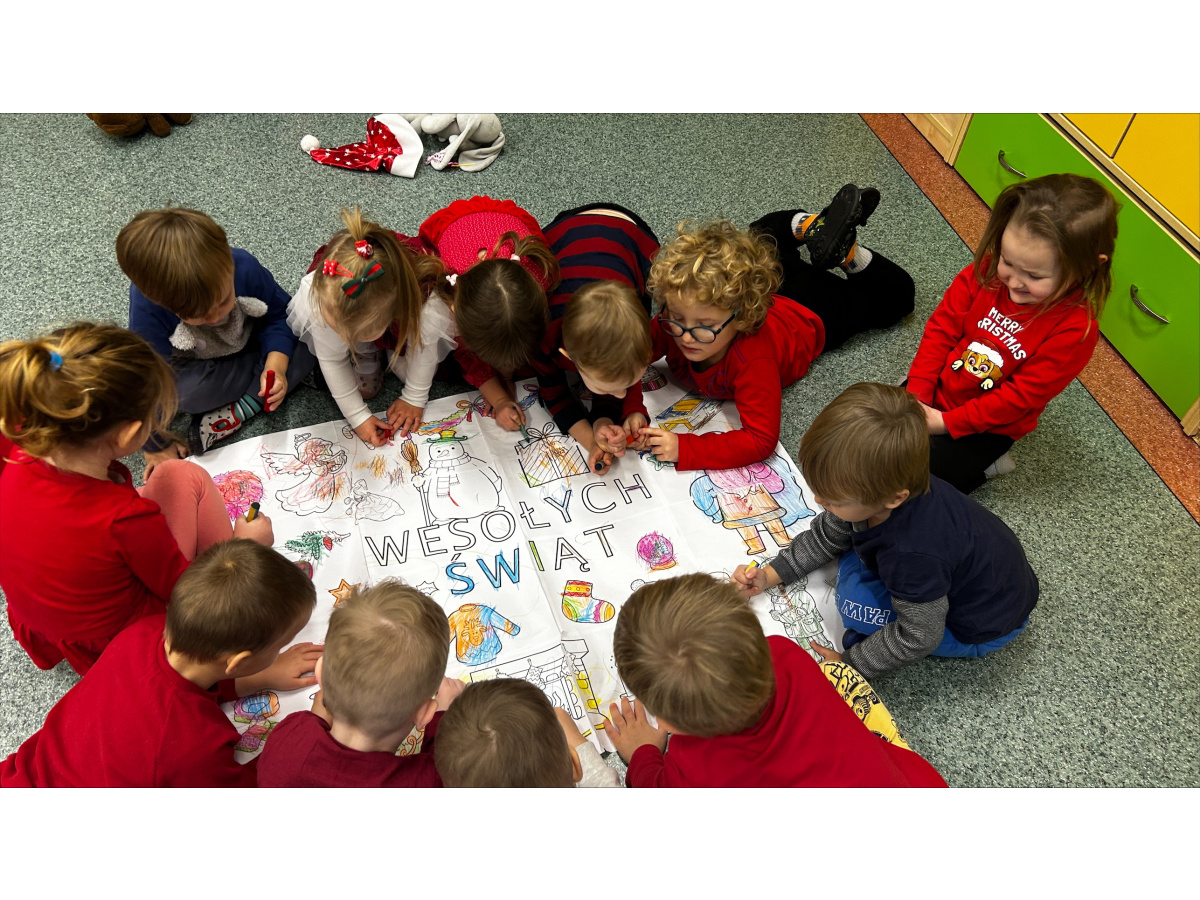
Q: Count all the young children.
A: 12